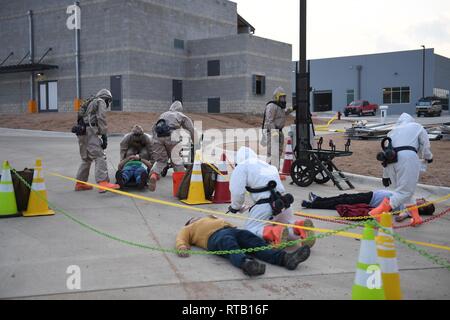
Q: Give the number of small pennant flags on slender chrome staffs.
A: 0